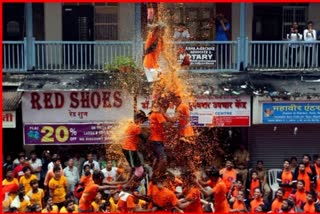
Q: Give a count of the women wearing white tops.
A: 2